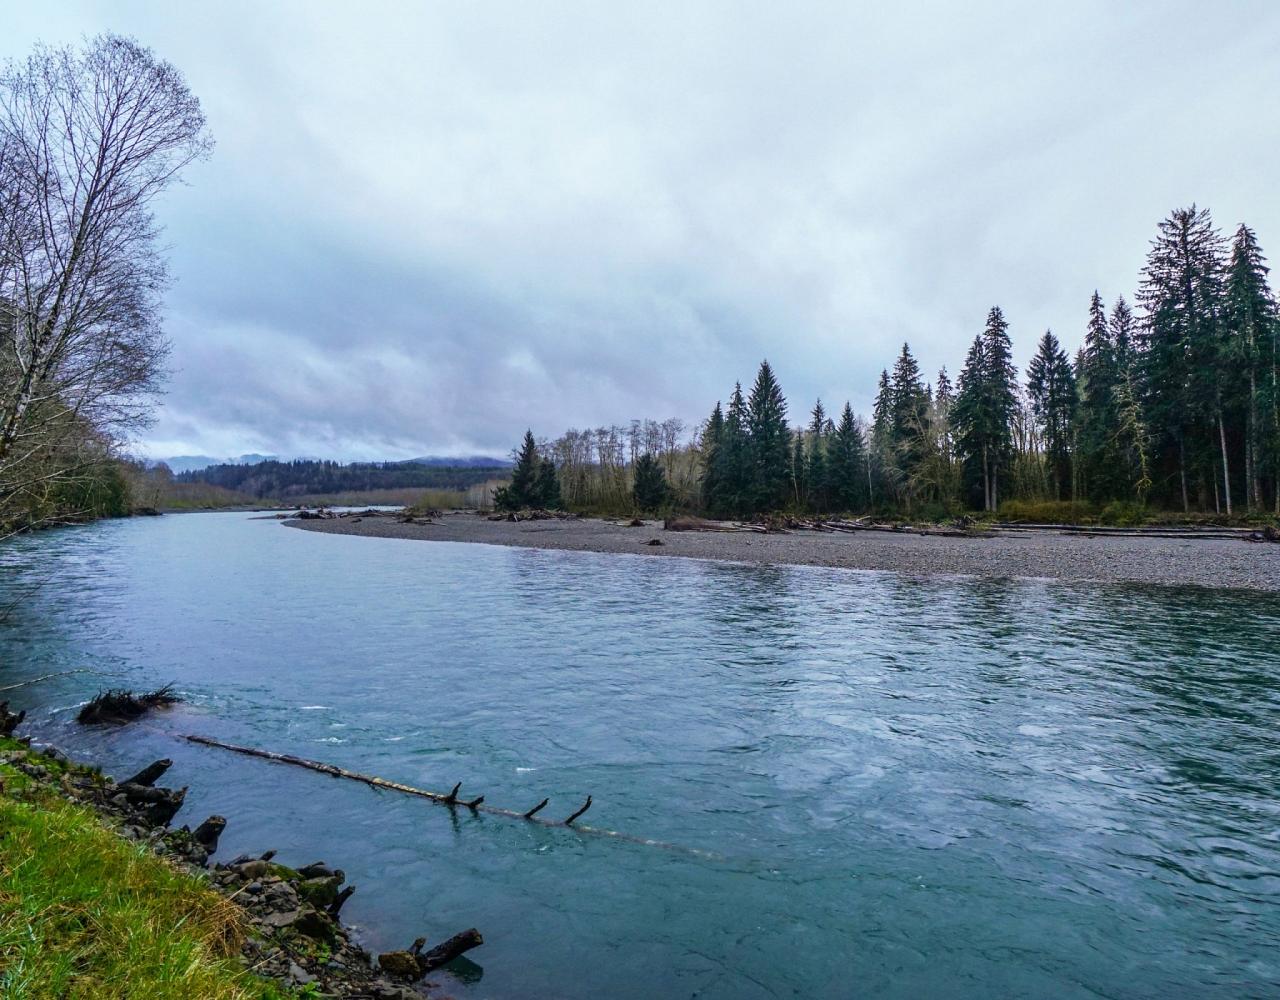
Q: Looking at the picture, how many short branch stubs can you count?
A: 4